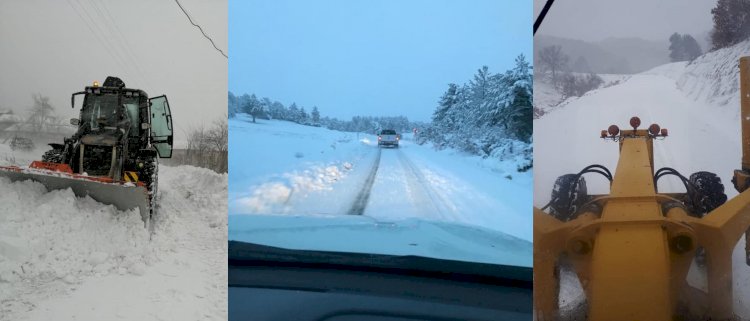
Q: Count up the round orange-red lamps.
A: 3